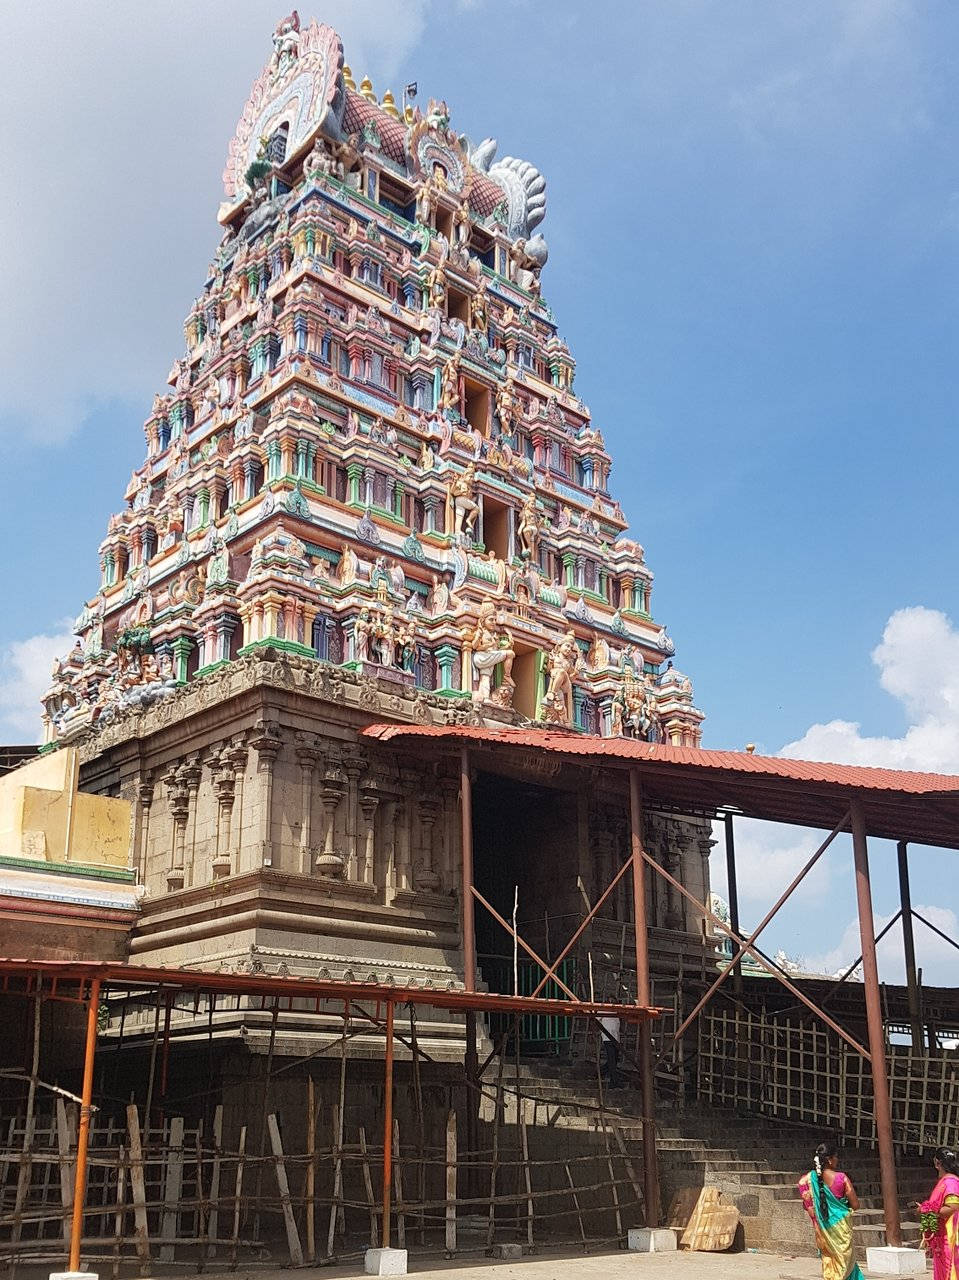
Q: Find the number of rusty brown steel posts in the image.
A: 3